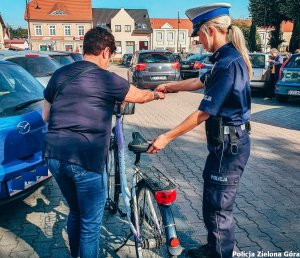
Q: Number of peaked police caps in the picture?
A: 1